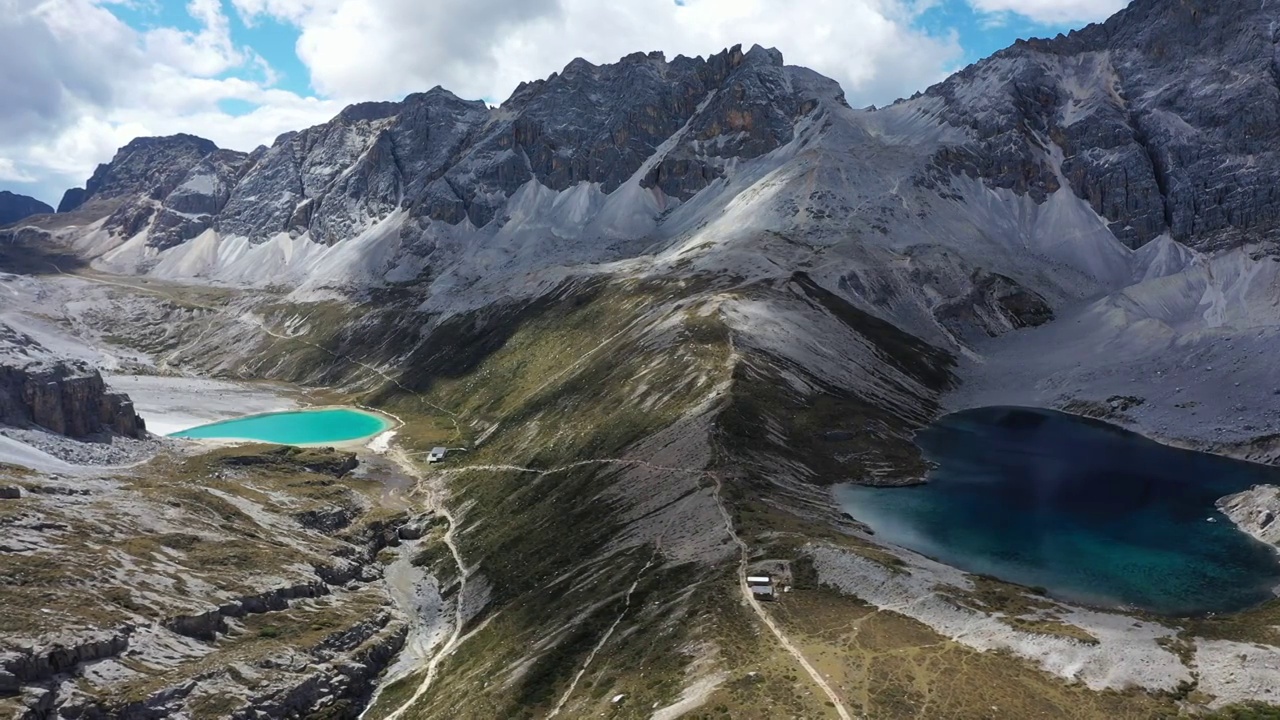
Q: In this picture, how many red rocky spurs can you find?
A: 0